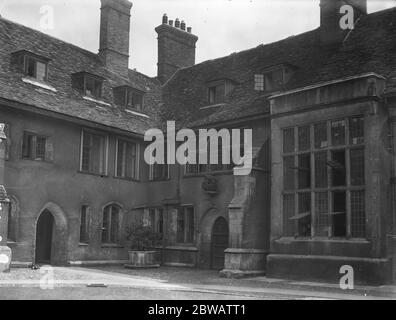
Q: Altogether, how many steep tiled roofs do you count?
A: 2